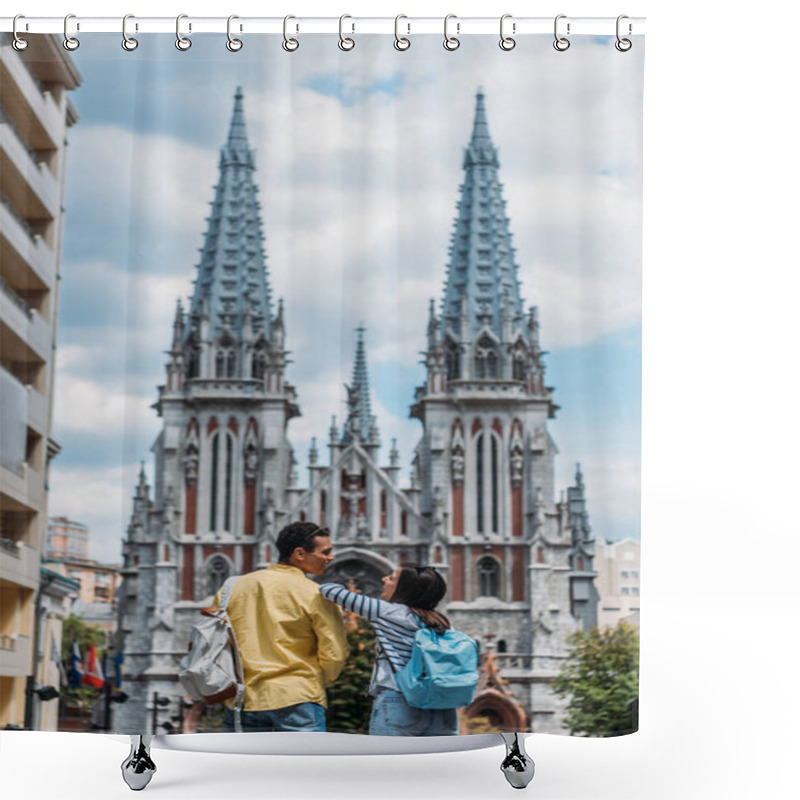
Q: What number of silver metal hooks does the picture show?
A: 12